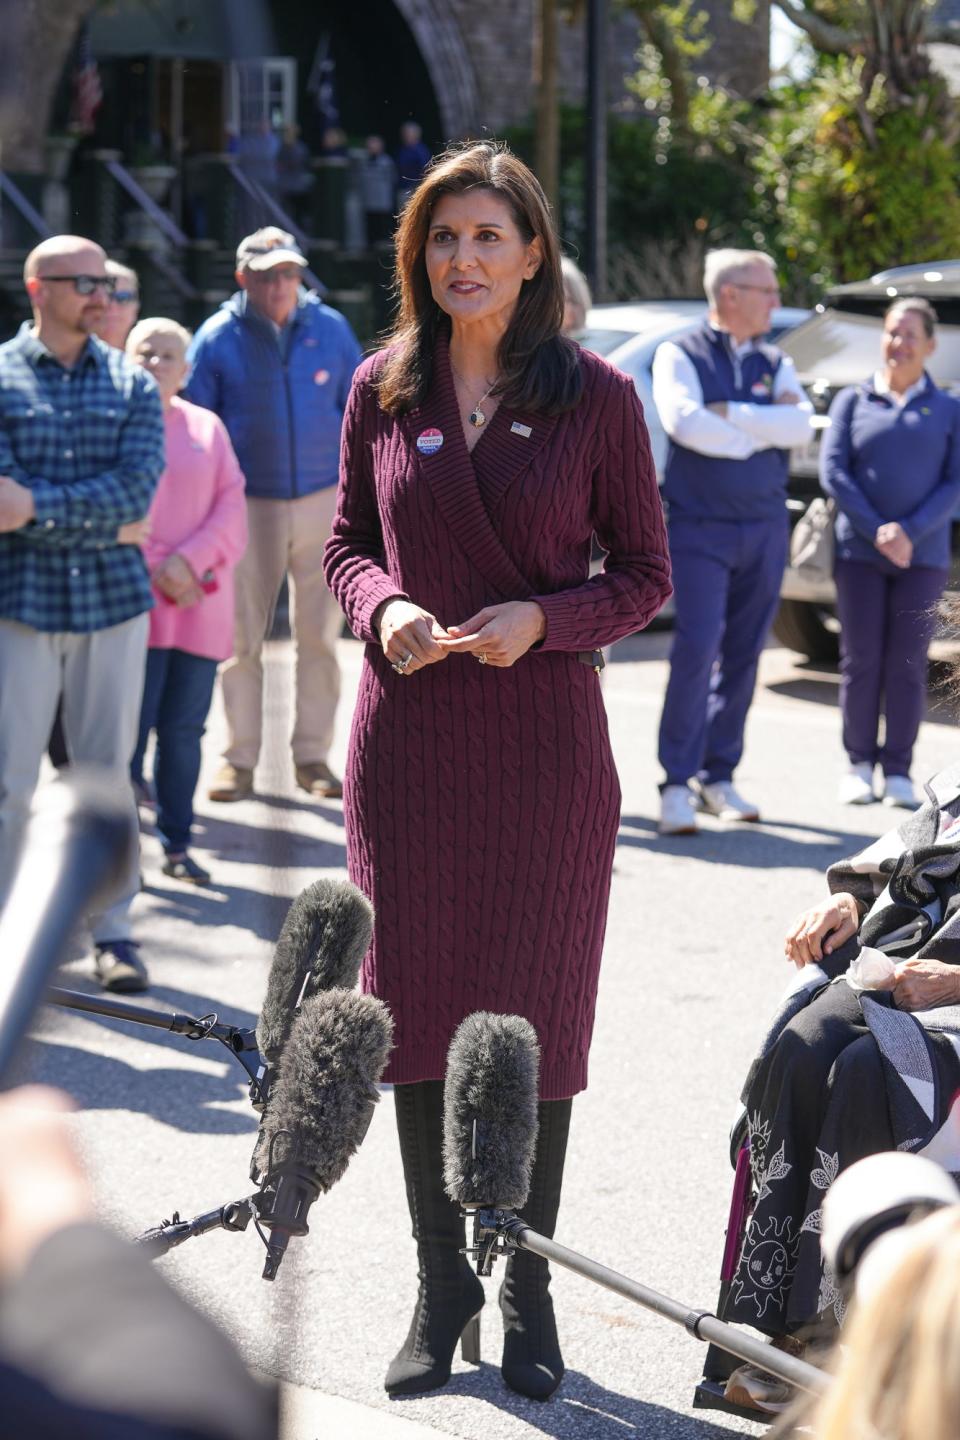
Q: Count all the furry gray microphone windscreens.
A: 3